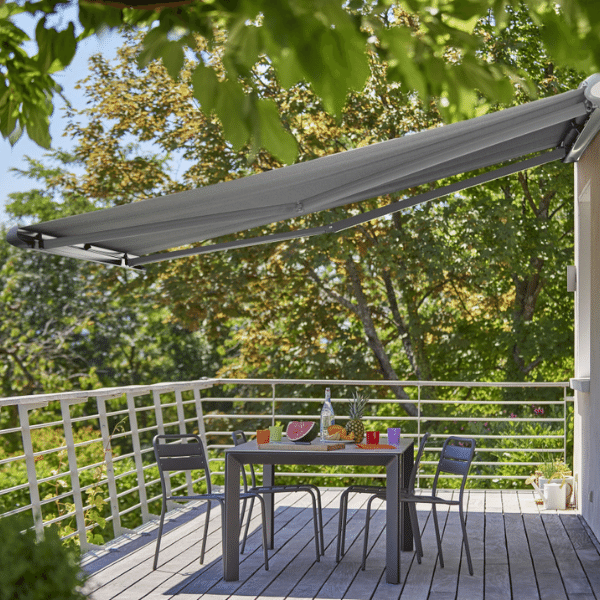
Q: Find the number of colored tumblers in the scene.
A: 4